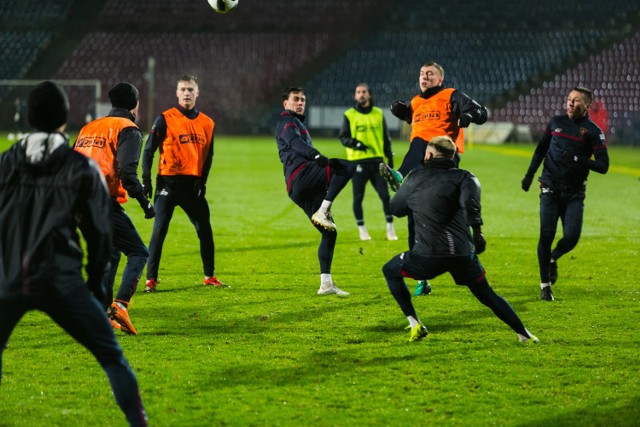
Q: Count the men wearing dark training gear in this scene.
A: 4